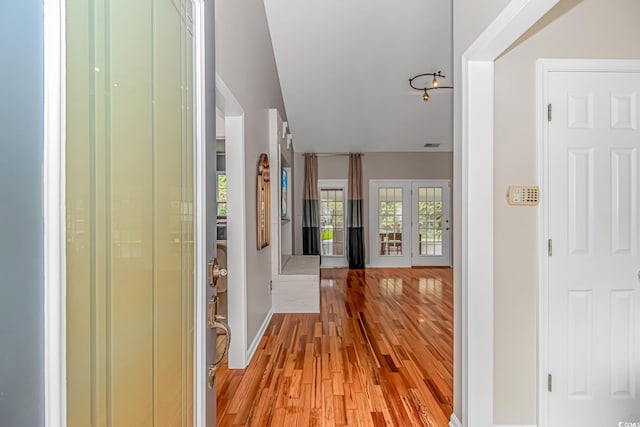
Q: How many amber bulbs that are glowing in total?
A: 2